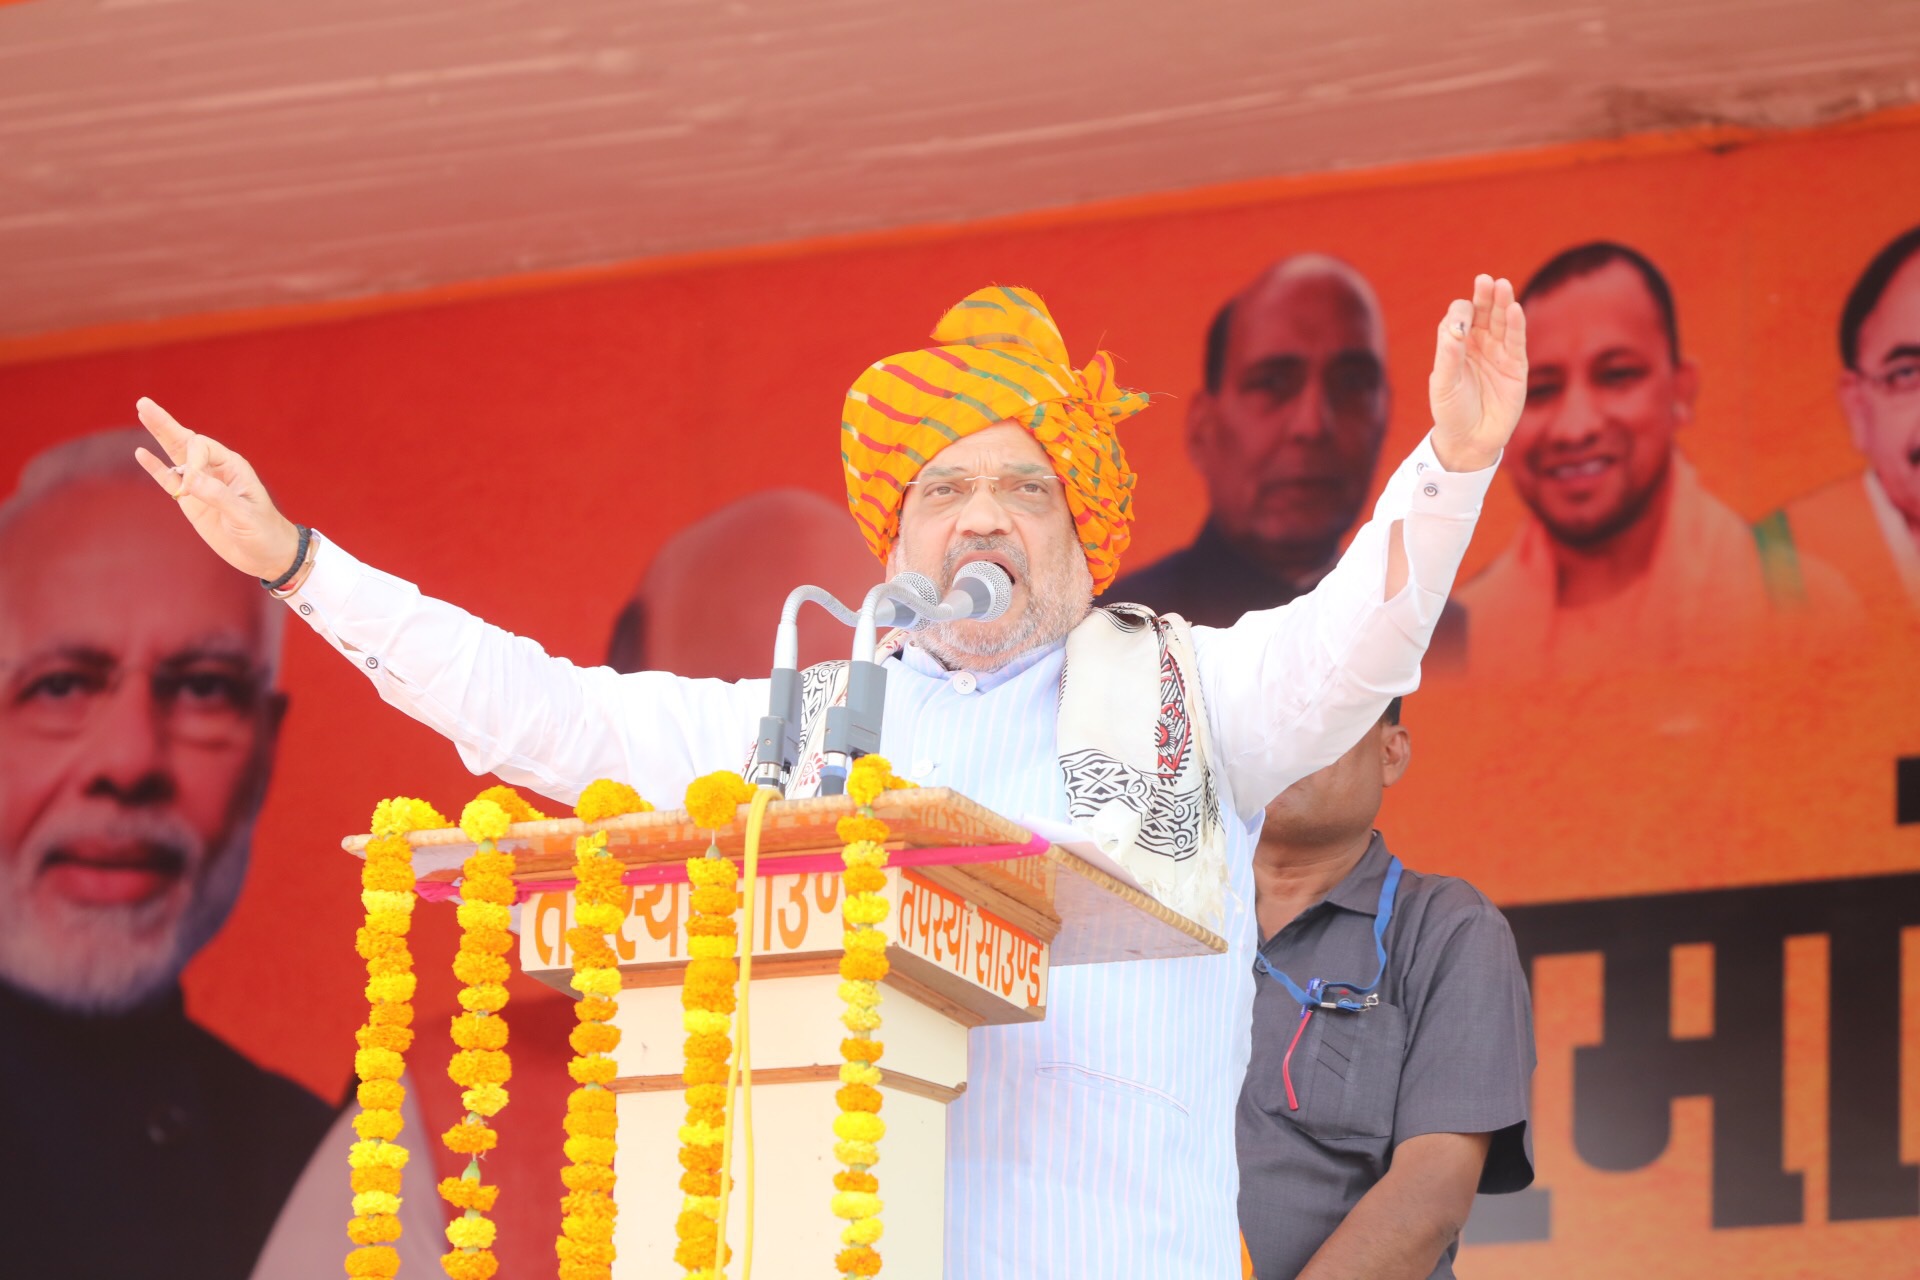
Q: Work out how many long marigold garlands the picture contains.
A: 5